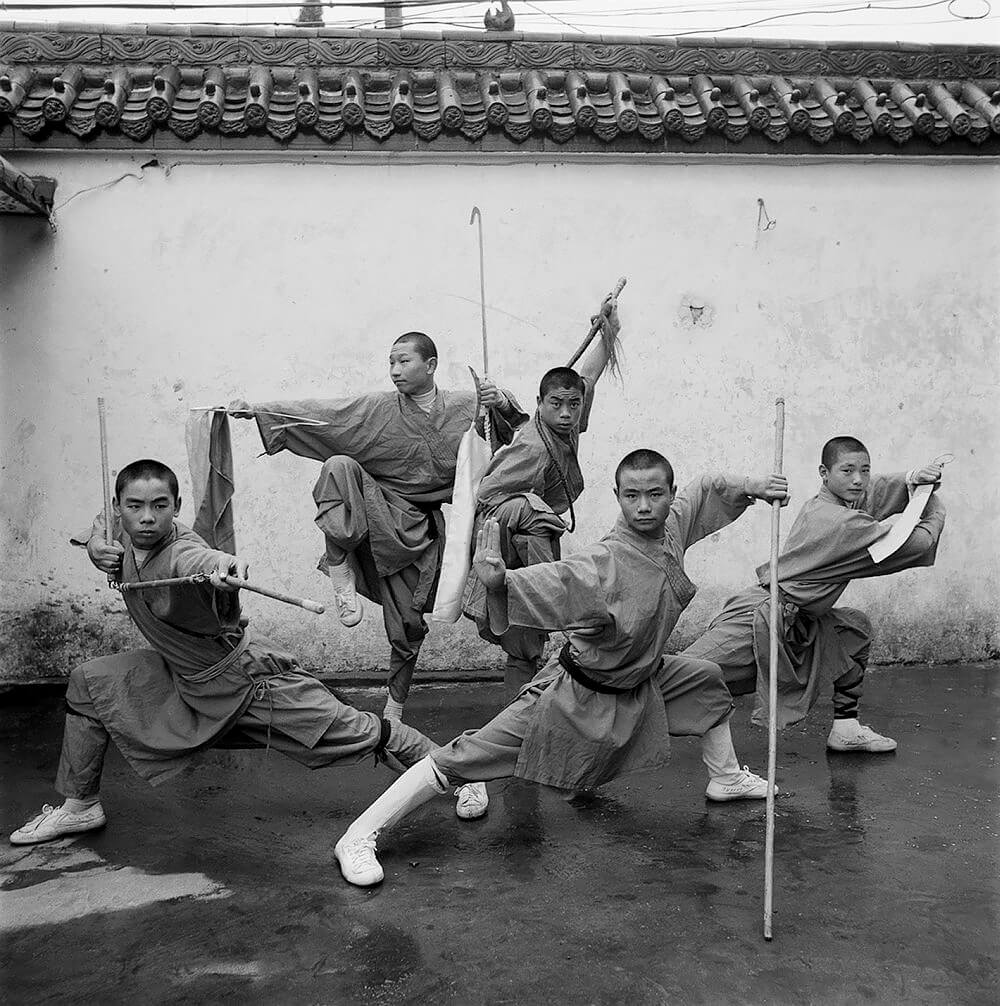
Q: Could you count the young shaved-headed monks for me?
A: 5